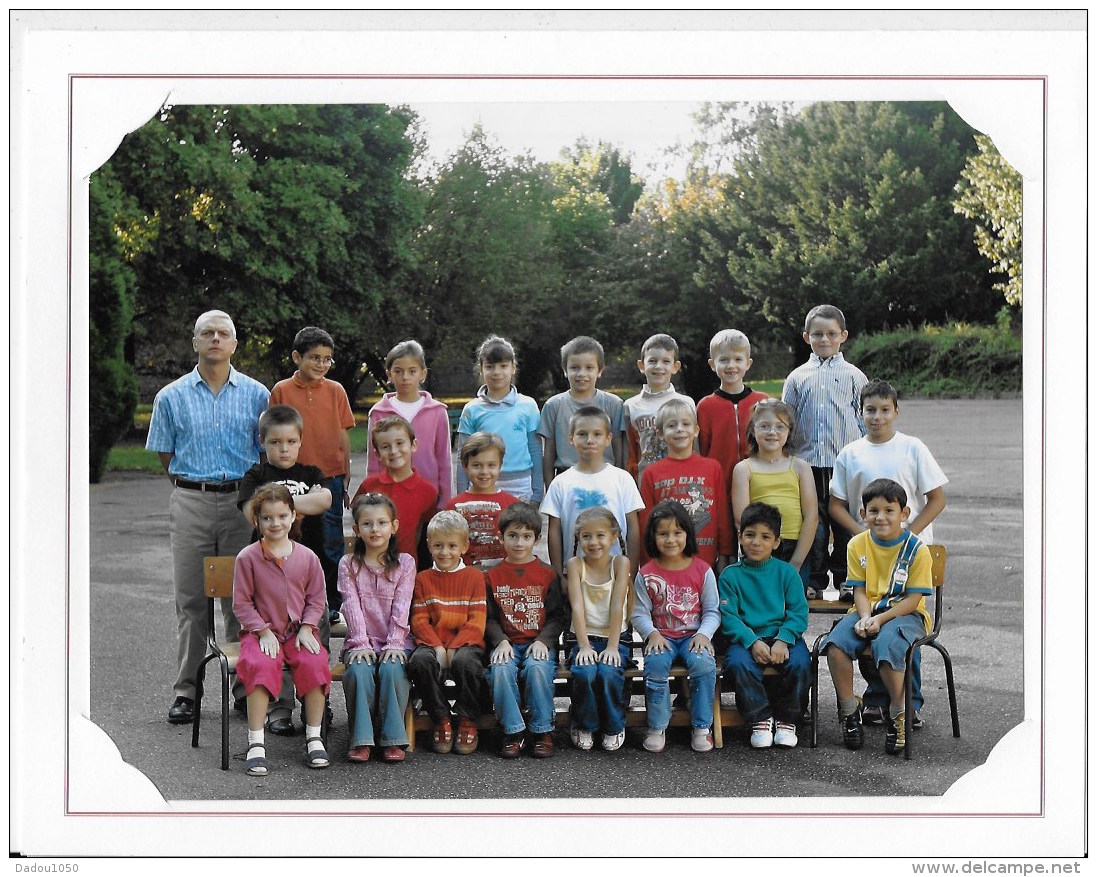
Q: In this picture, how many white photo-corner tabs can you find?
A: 4